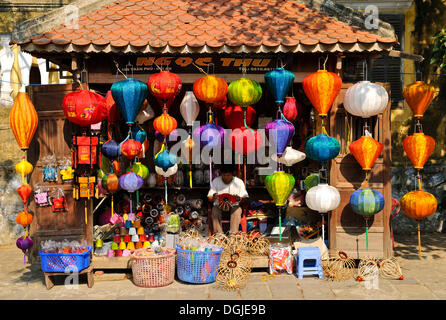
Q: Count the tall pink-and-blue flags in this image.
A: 0